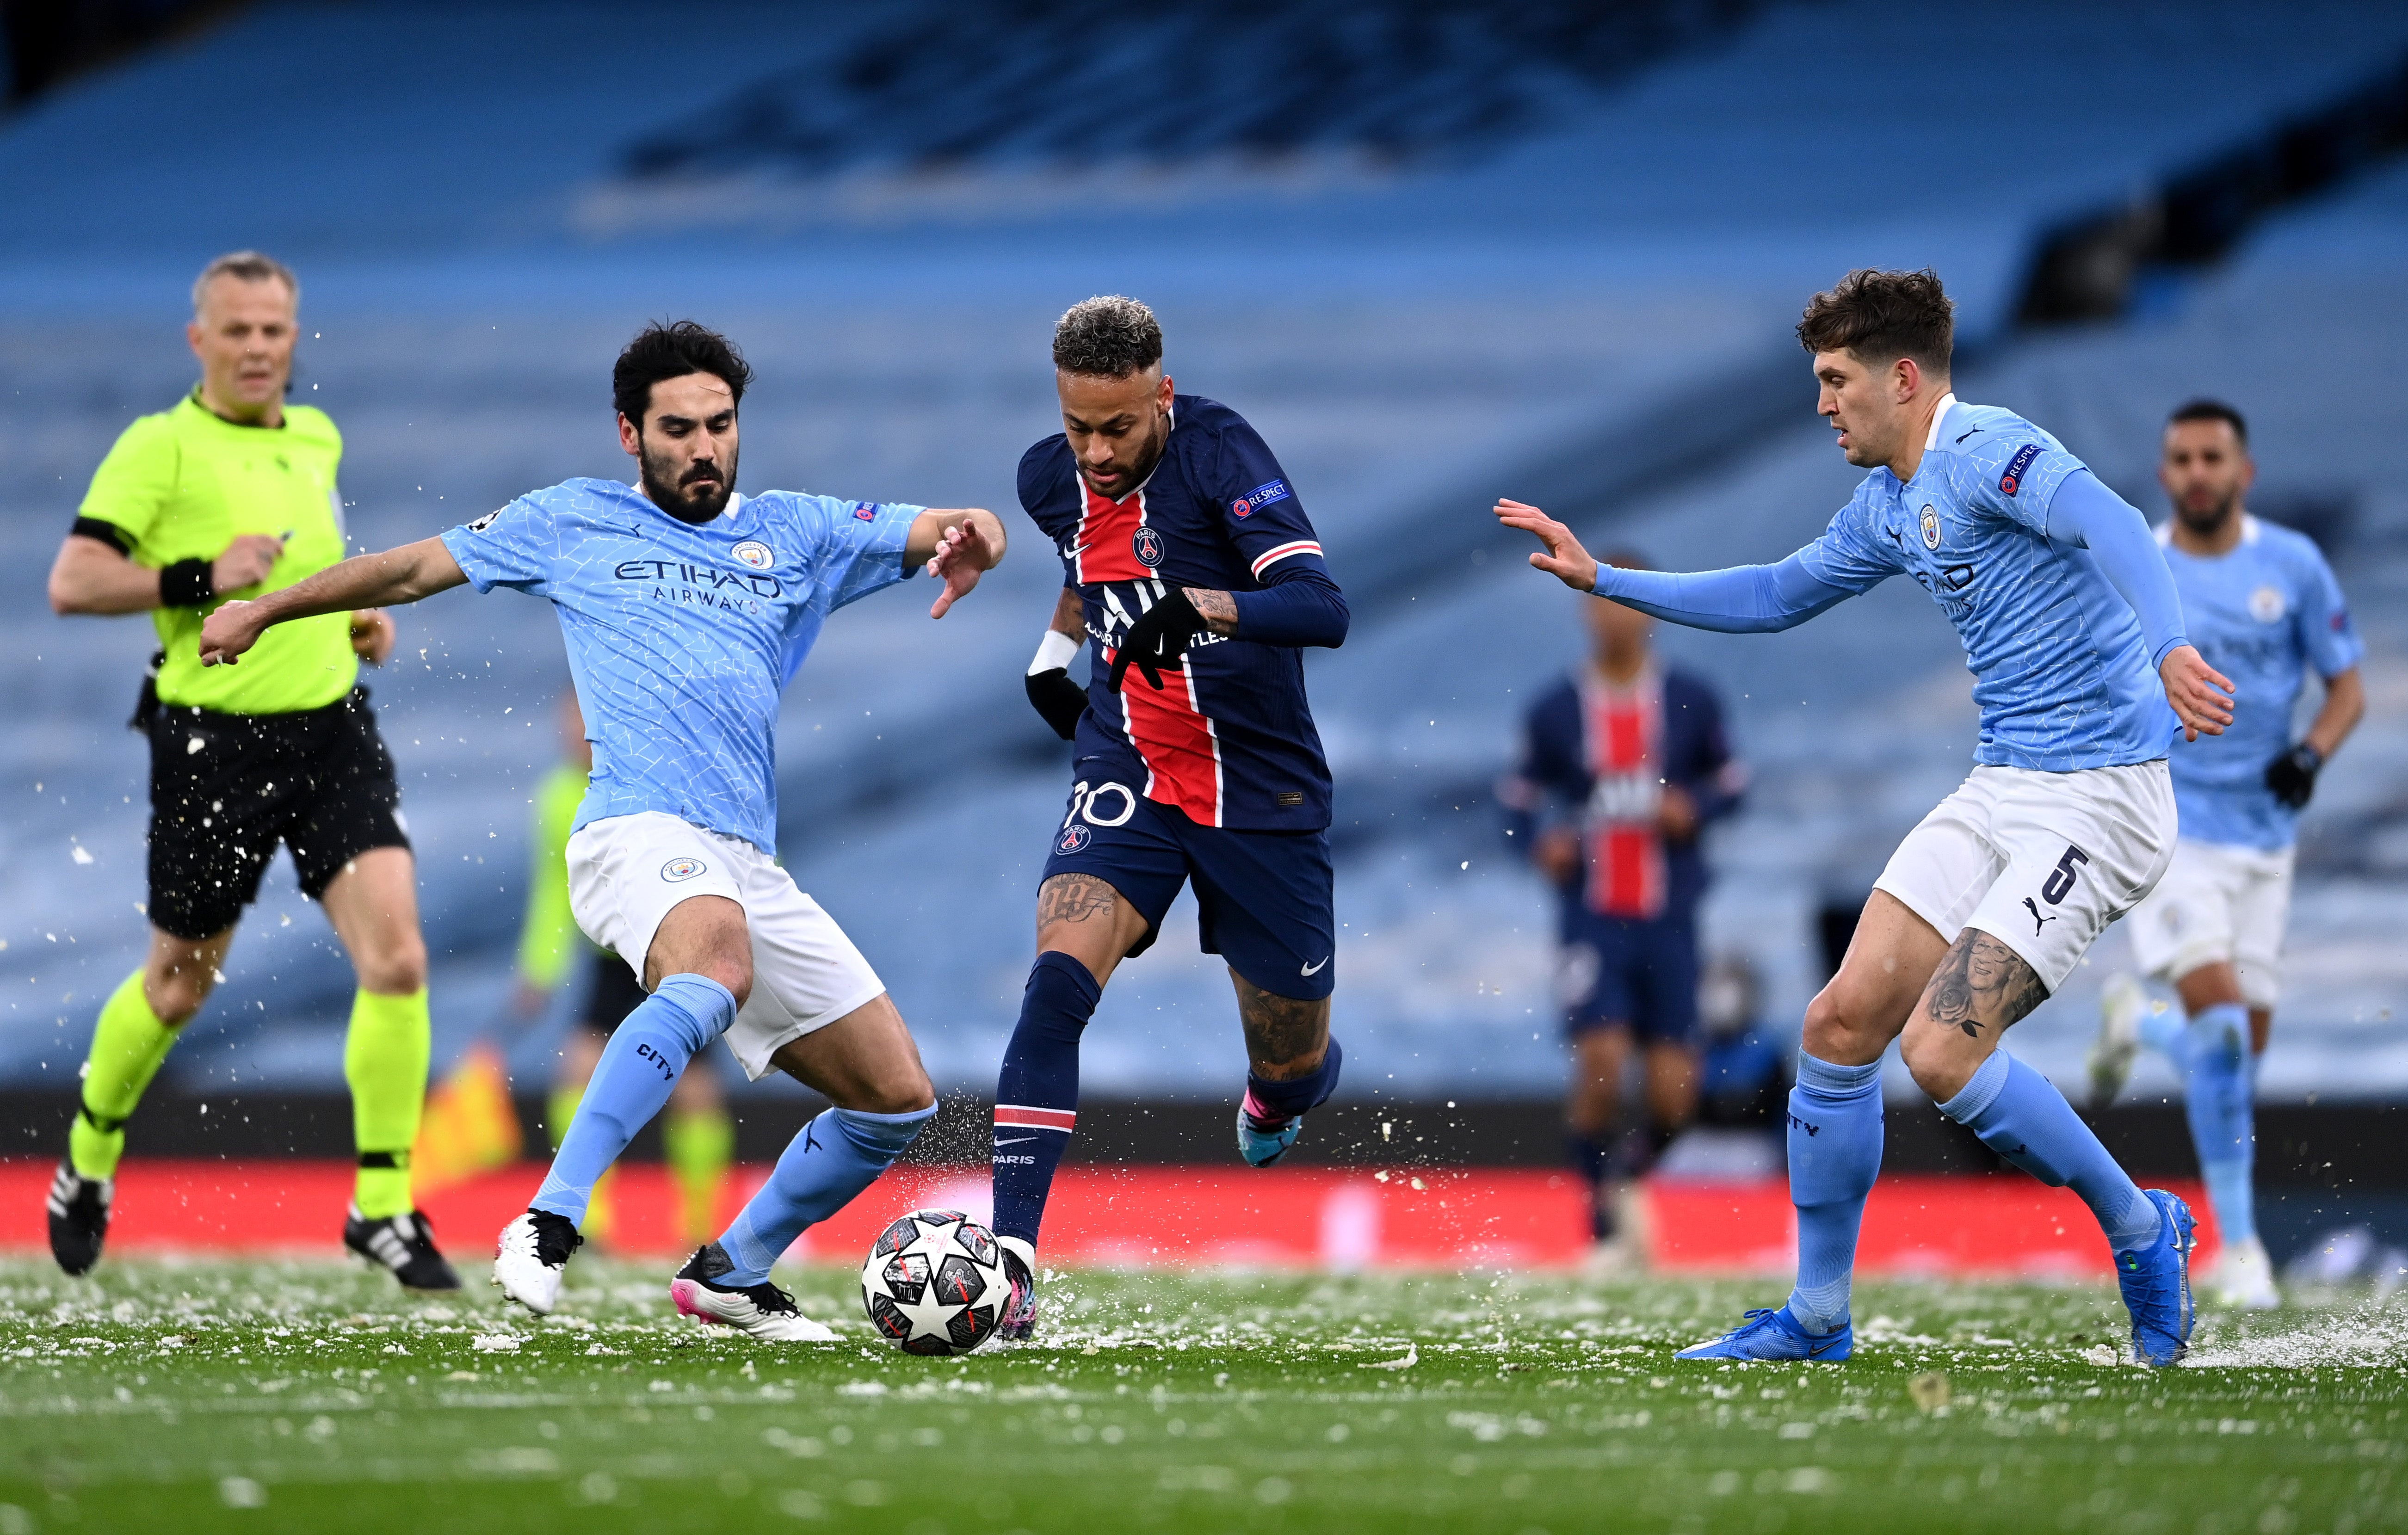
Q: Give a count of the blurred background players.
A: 2